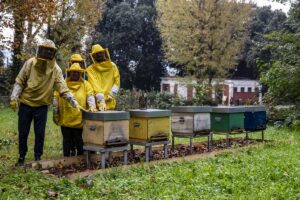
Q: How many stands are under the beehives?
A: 5